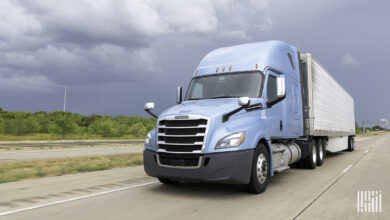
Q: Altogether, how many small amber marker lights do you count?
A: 5